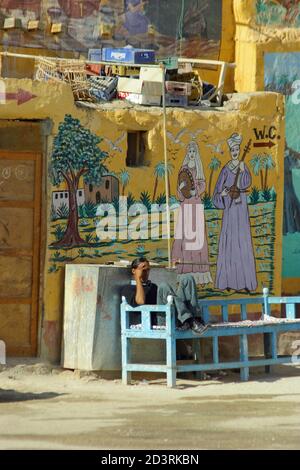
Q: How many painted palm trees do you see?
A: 6